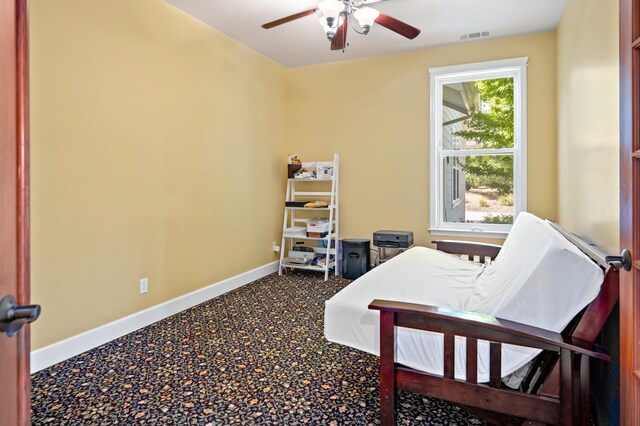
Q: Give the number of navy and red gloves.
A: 0